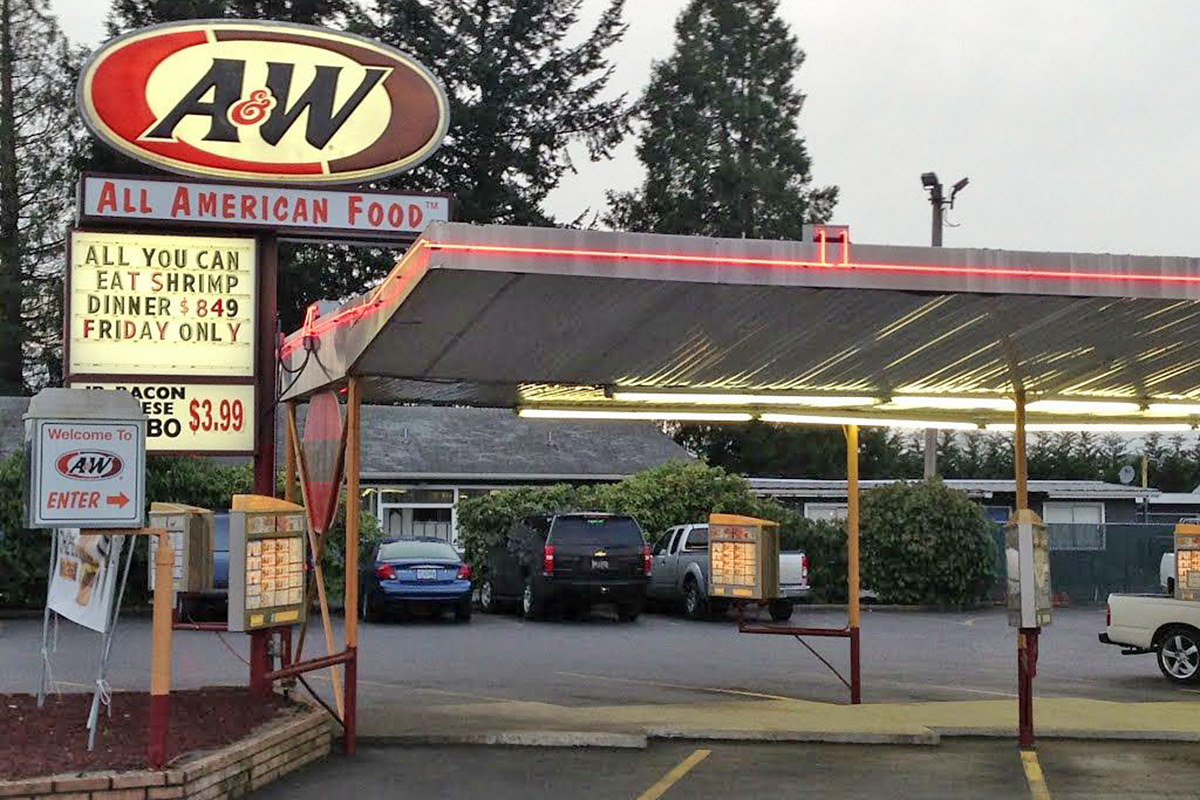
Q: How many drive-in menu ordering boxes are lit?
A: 3